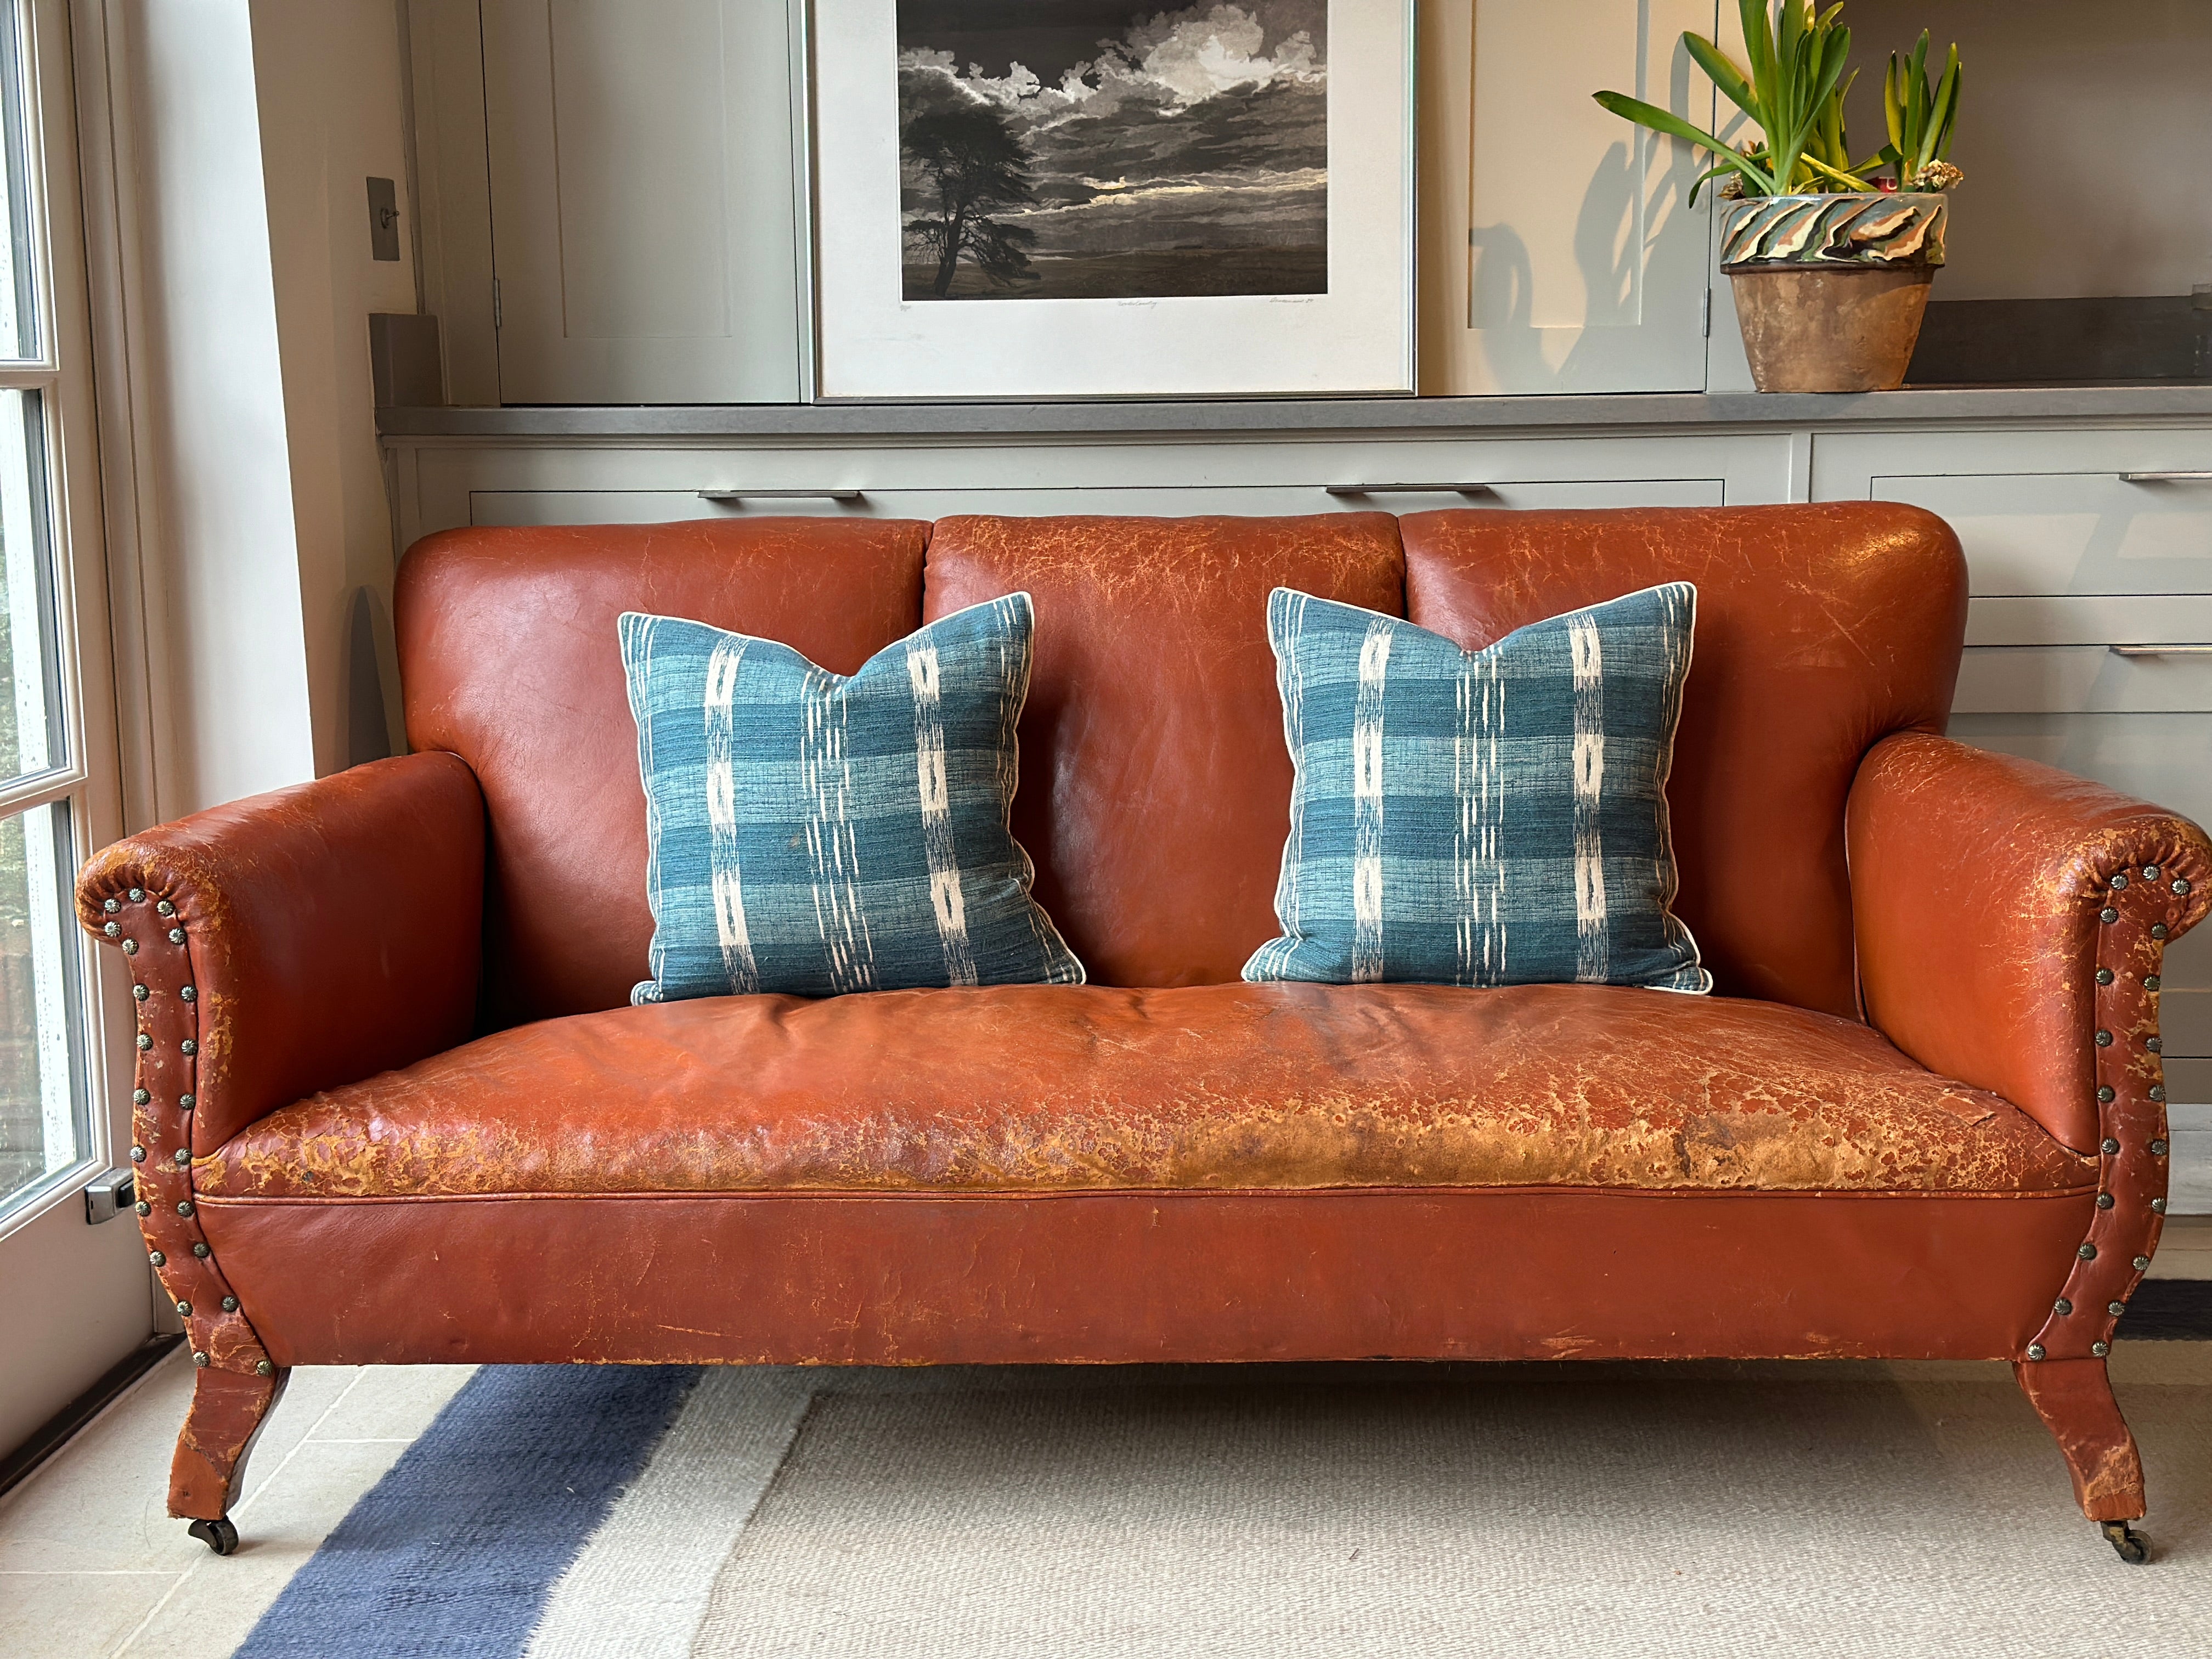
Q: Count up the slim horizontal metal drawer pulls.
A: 4